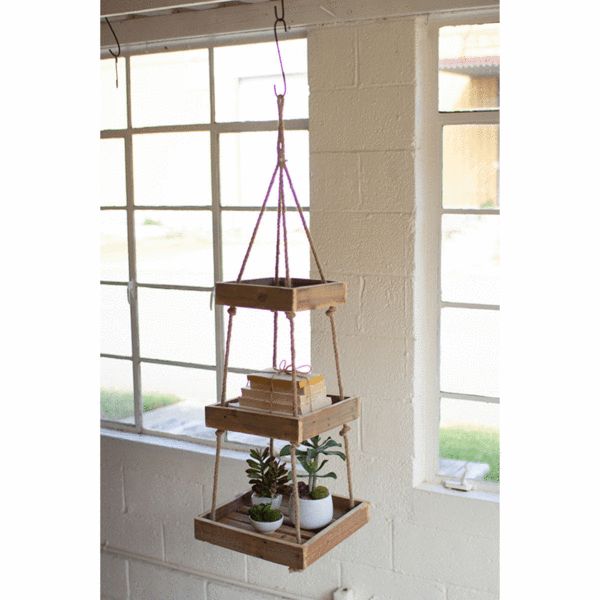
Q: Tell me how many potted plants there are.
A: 3